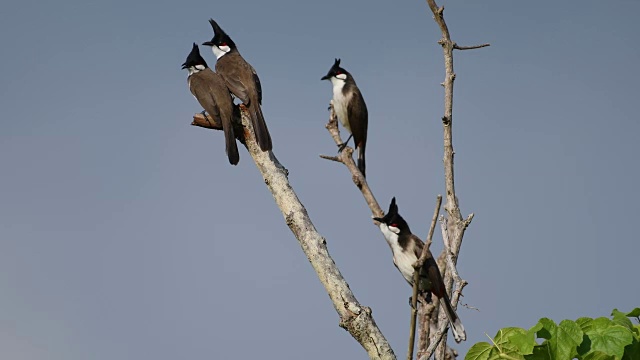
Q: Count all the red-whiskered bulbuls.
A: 4